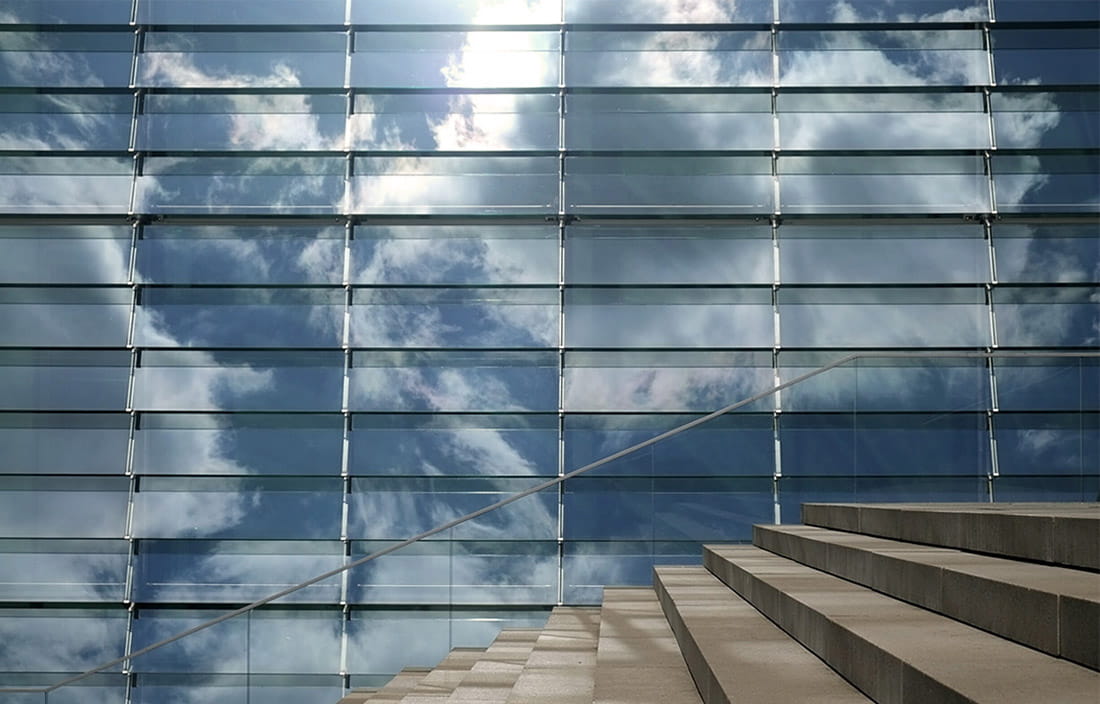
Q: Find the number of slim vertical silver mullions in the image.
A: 5